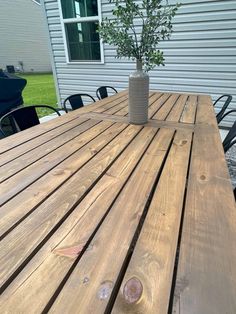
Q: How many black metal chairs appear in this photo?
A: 5